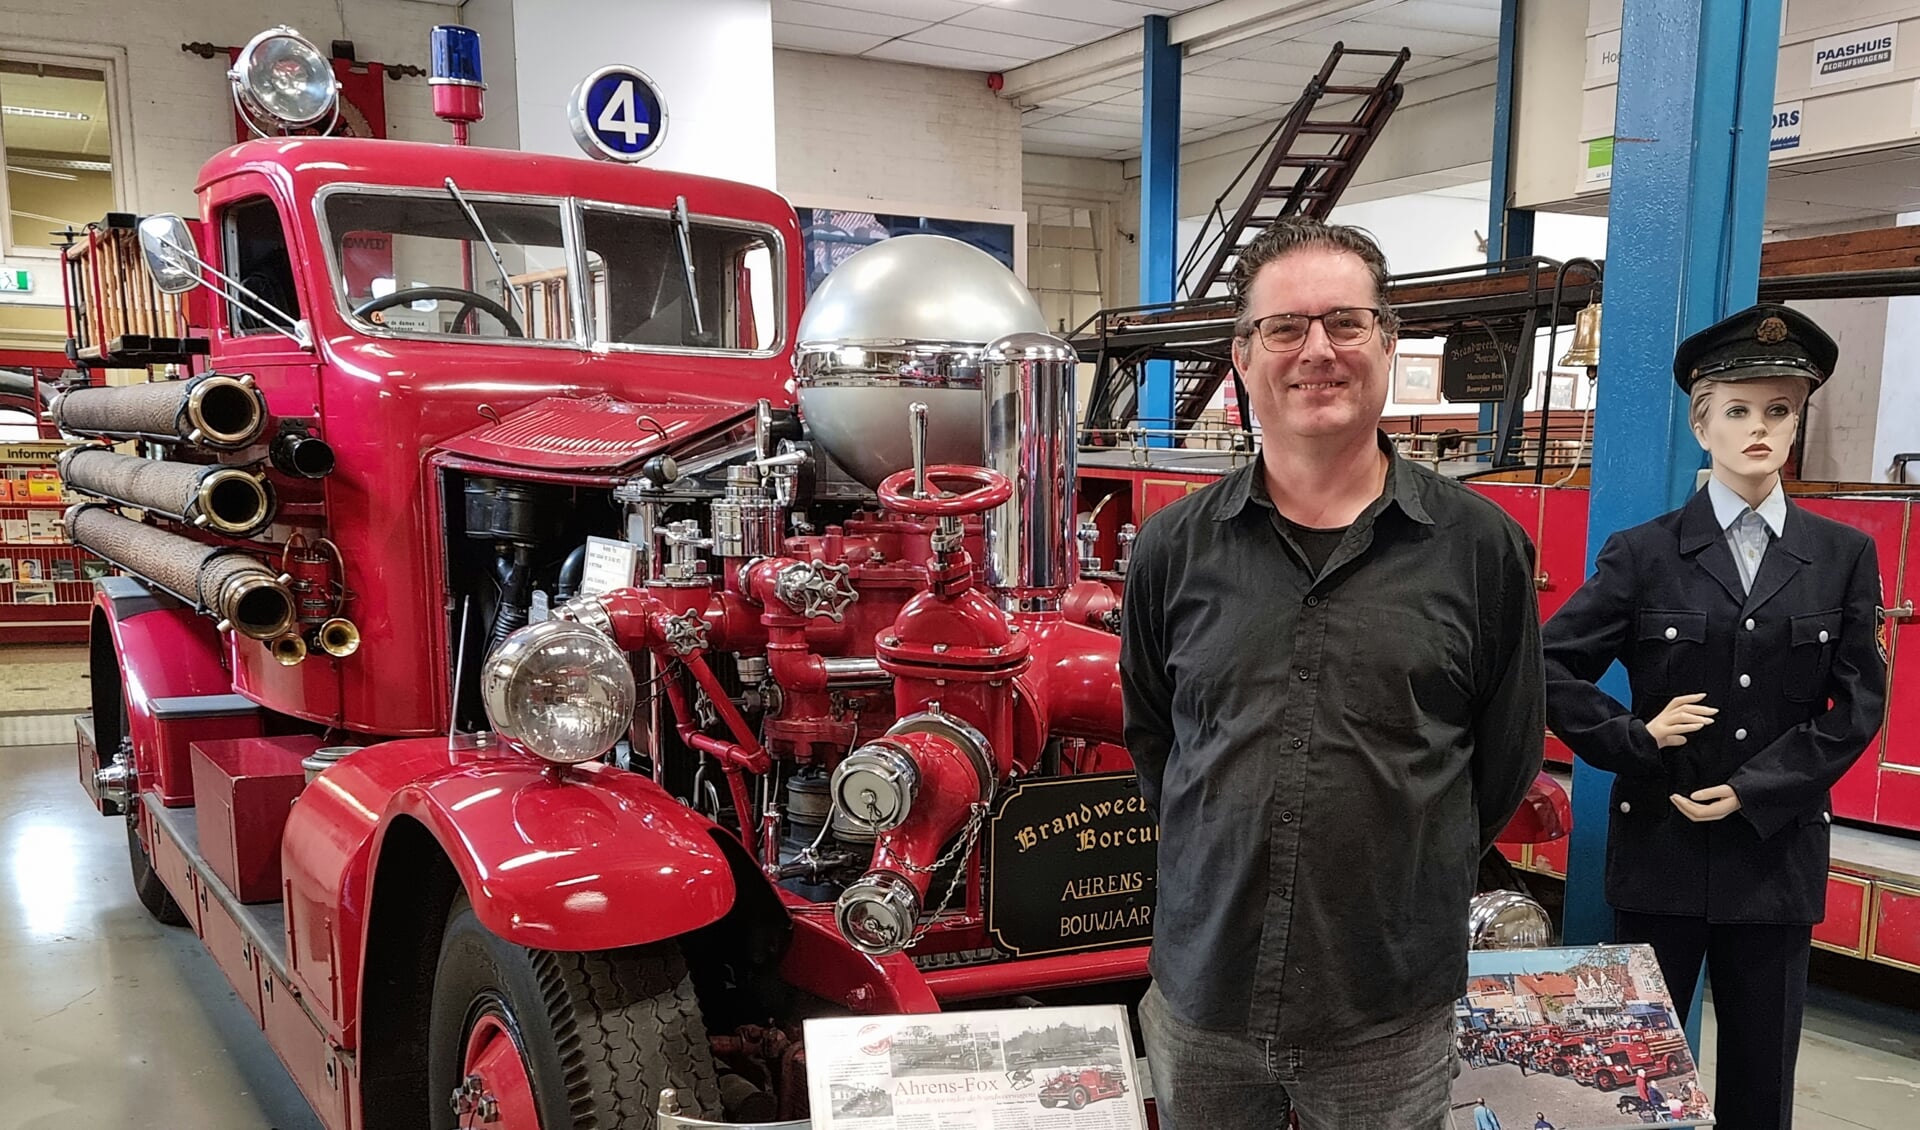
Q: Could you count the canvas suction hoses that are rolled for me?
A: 3